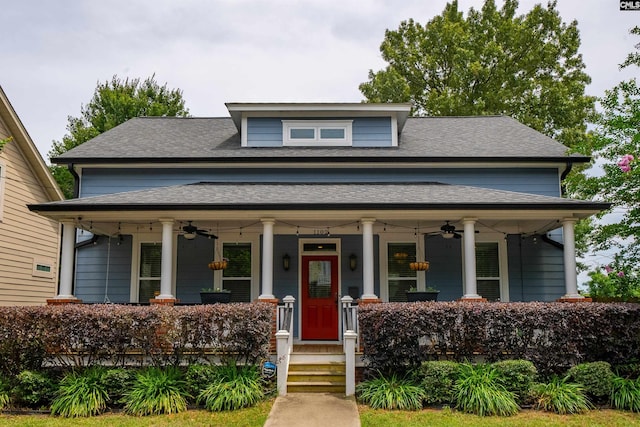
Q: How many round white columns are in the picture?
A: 6